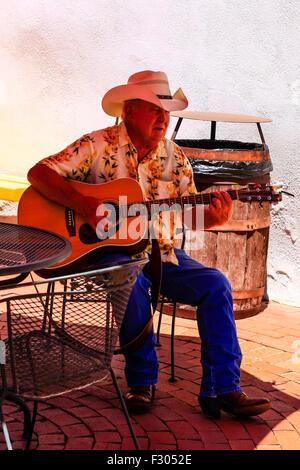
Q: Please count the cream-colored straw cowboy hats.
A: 1